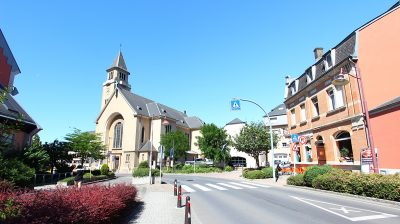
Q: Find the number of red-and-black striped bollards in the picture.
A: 3